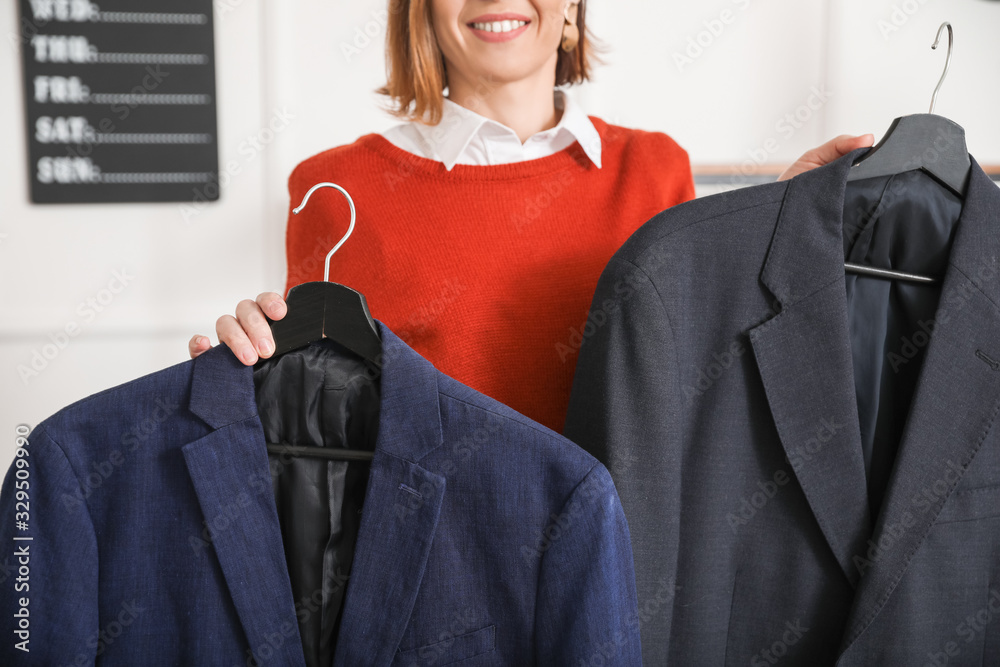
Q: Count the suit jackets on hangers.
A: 2